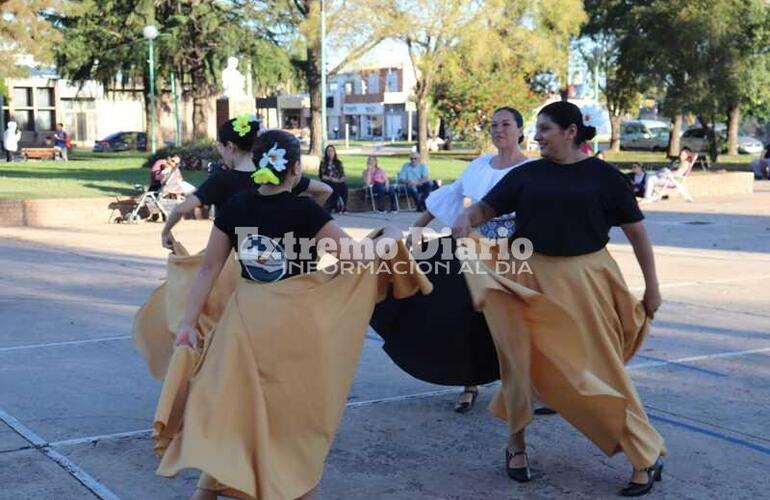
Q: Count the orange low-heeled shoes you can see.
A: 0